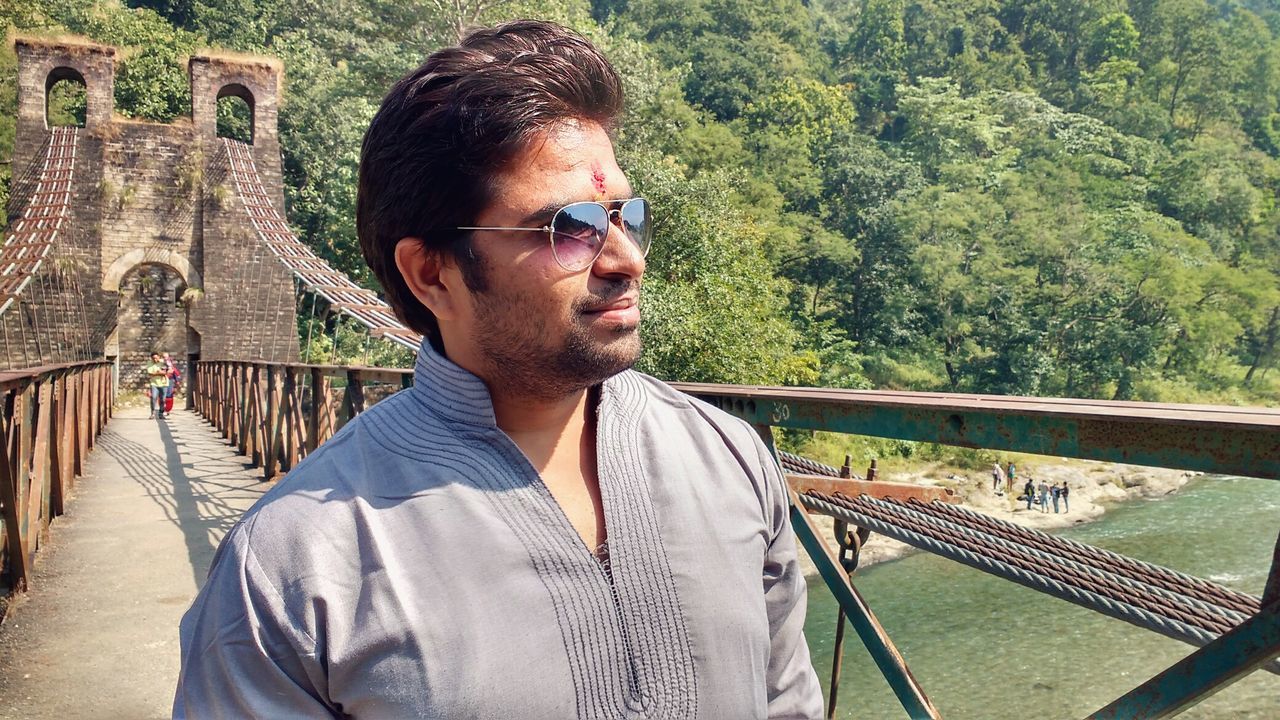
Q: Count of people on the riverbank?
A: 6